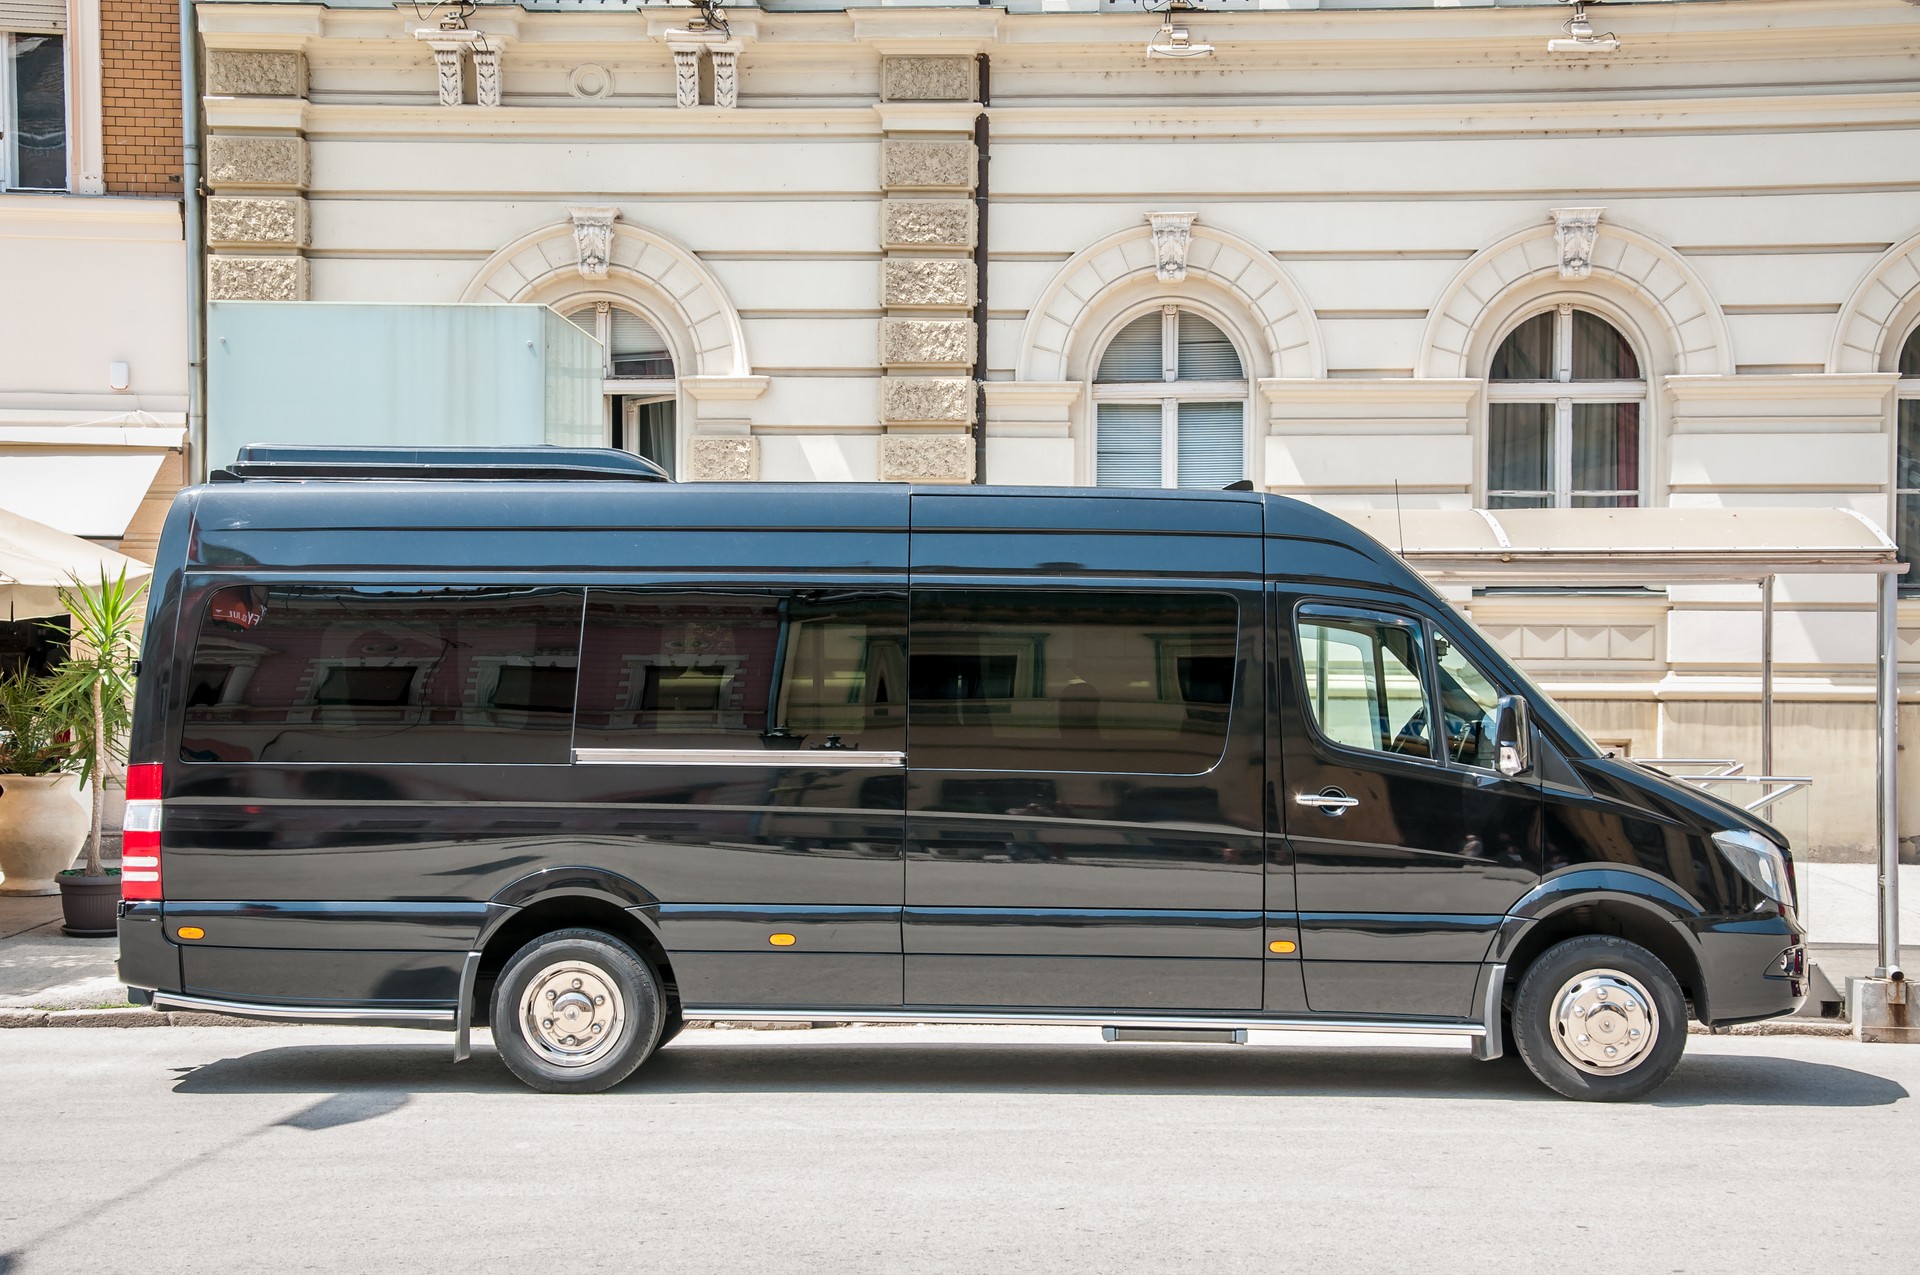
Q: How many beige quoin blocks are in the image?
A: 12